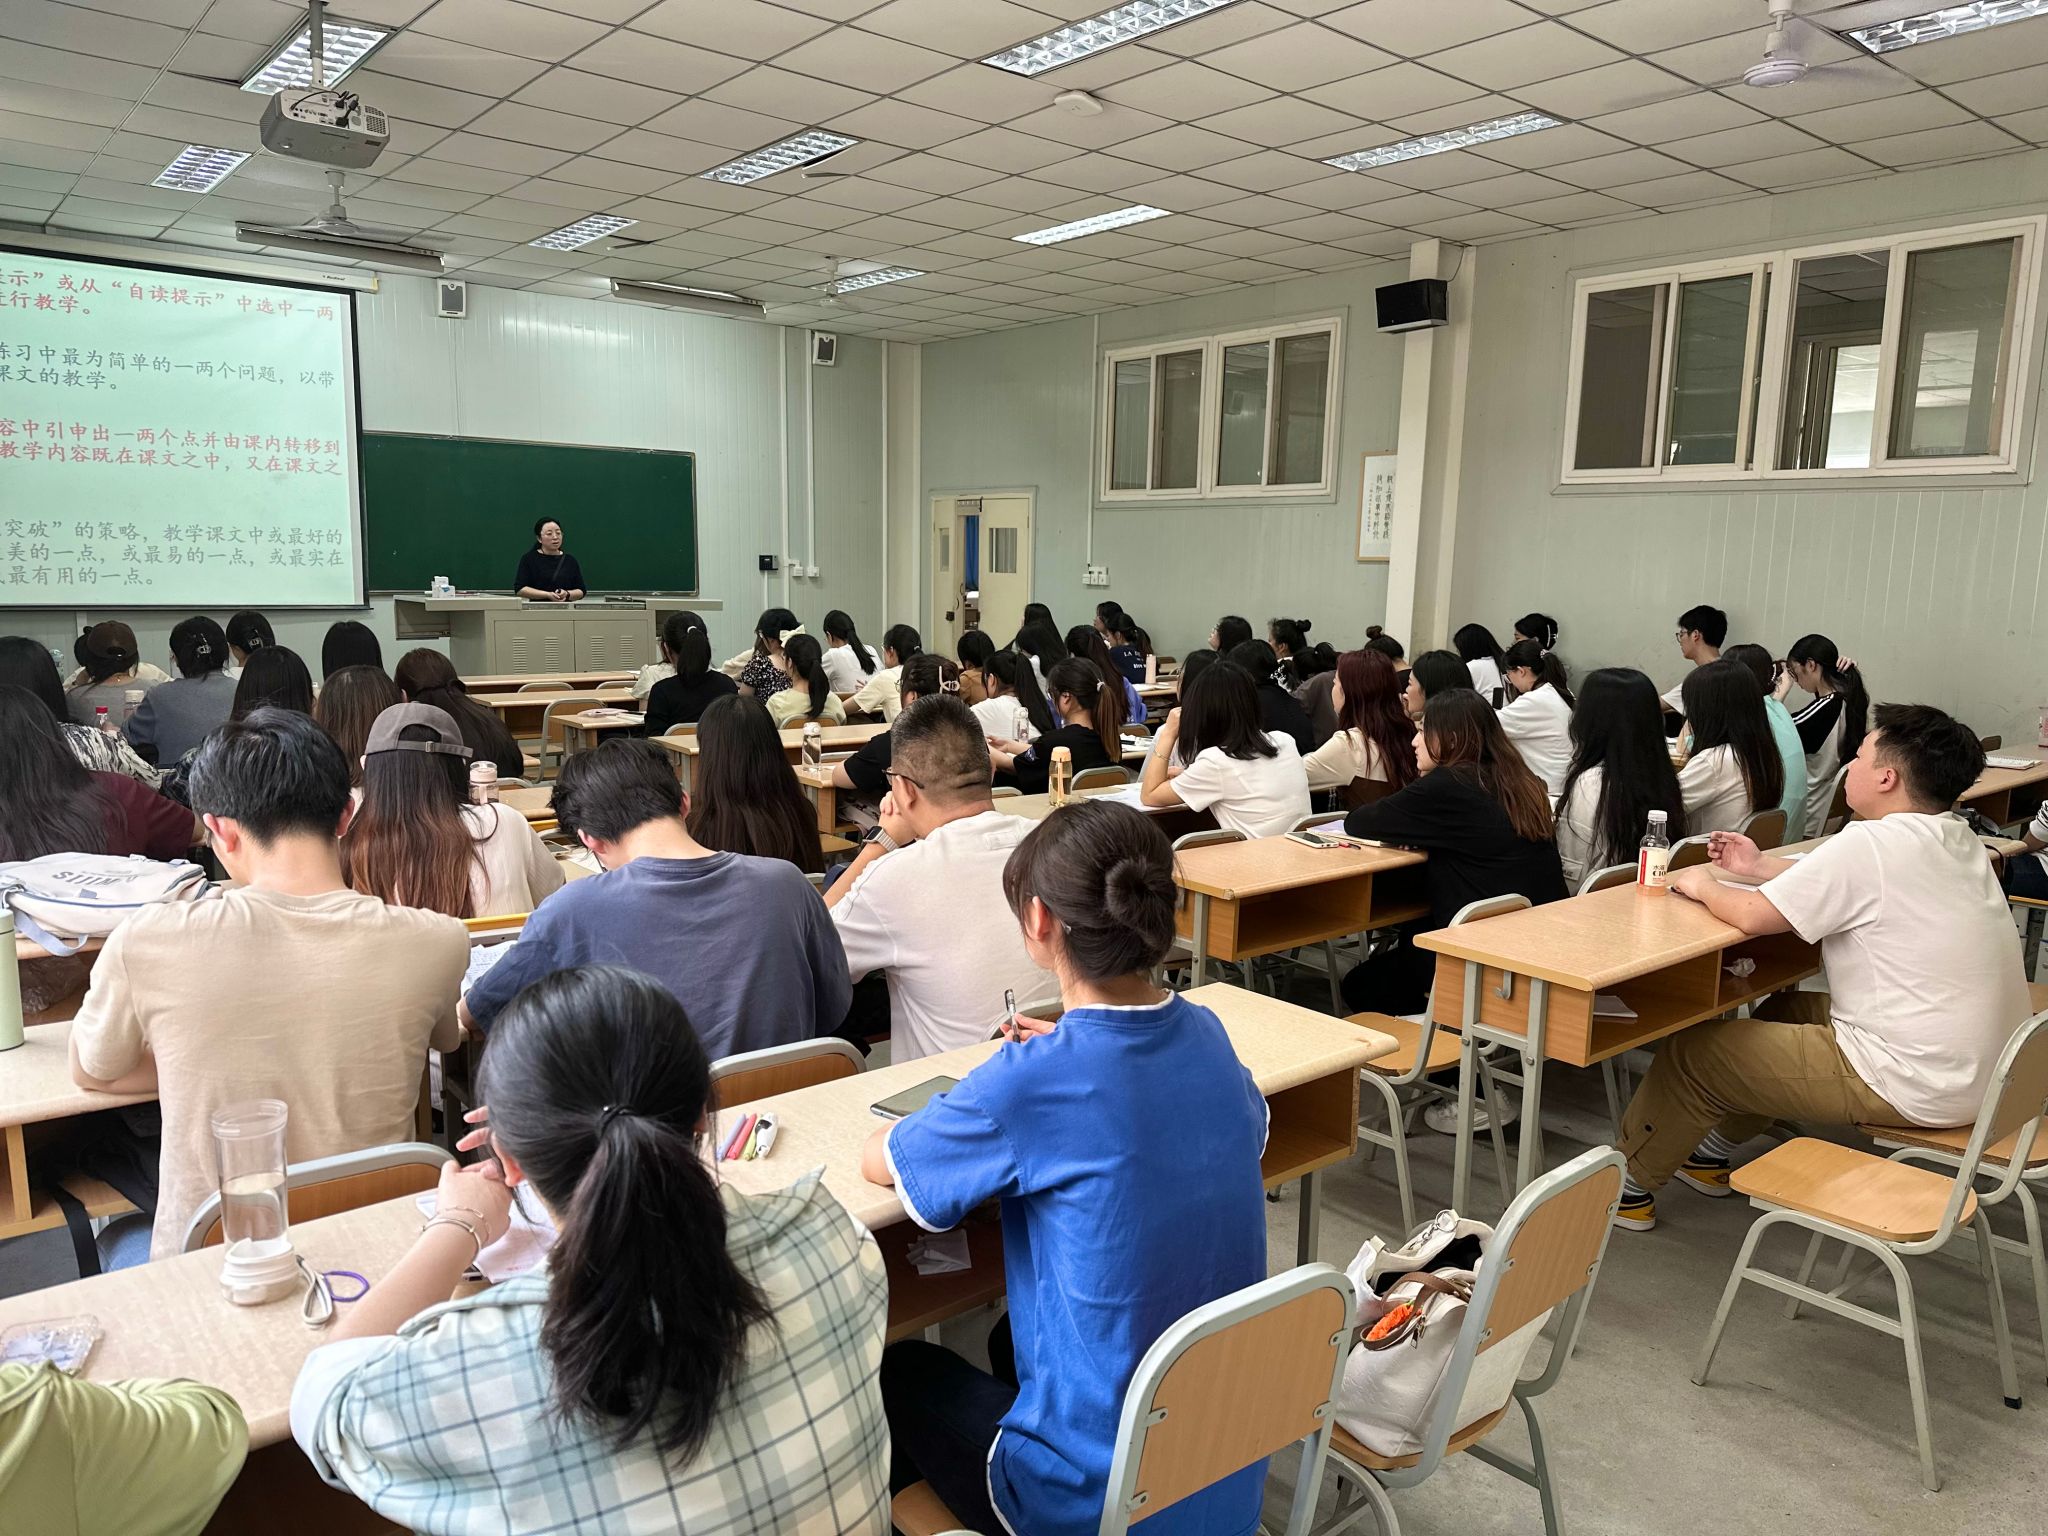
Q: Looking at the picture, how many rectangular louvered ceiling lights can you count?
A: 9